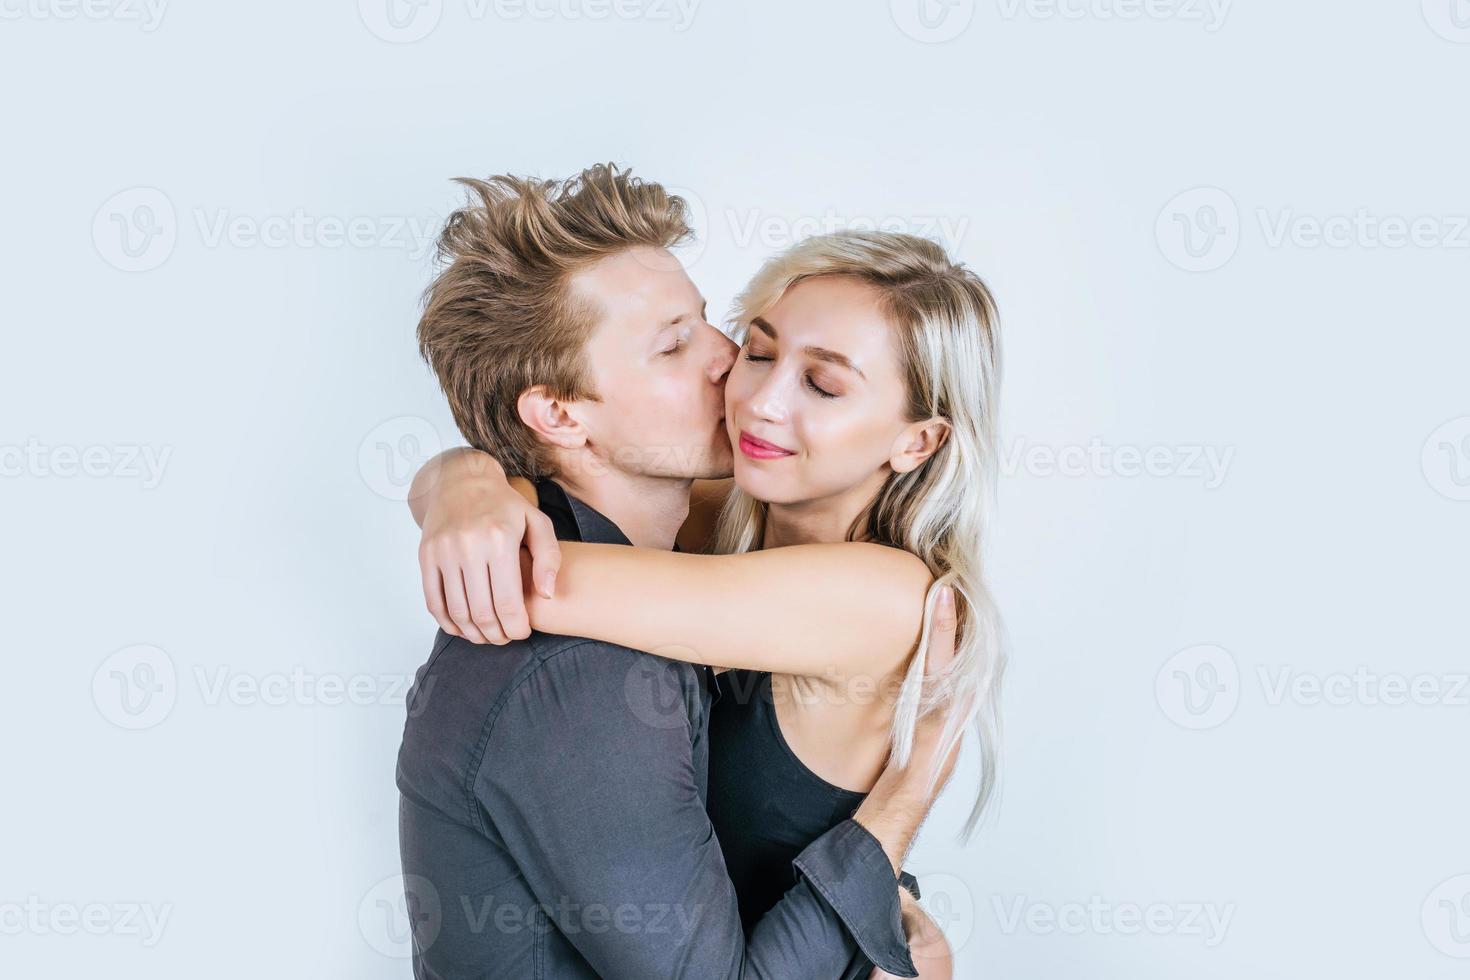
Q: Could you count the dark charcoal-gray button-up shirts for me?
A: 1